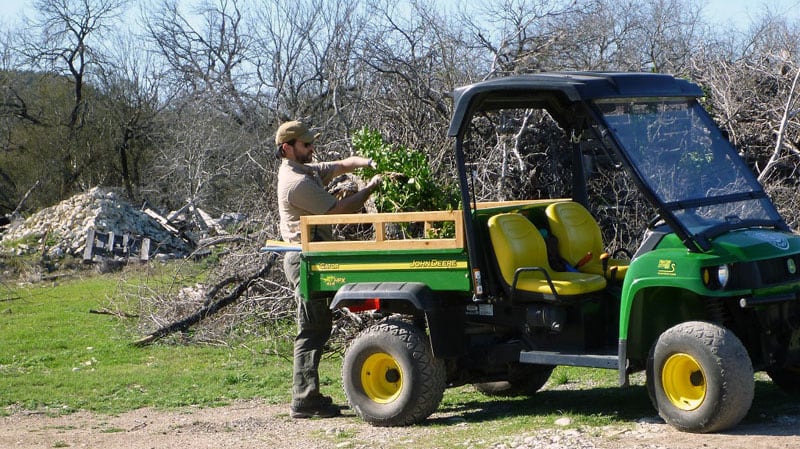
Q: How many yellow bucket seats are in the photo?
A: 2